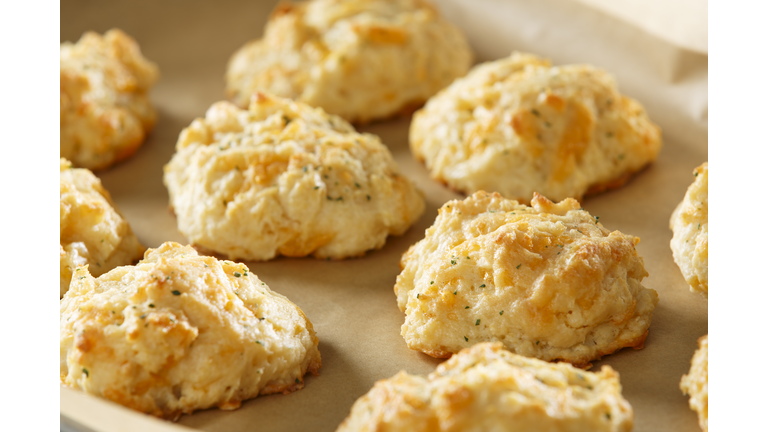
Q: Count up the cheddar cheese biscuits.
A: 10